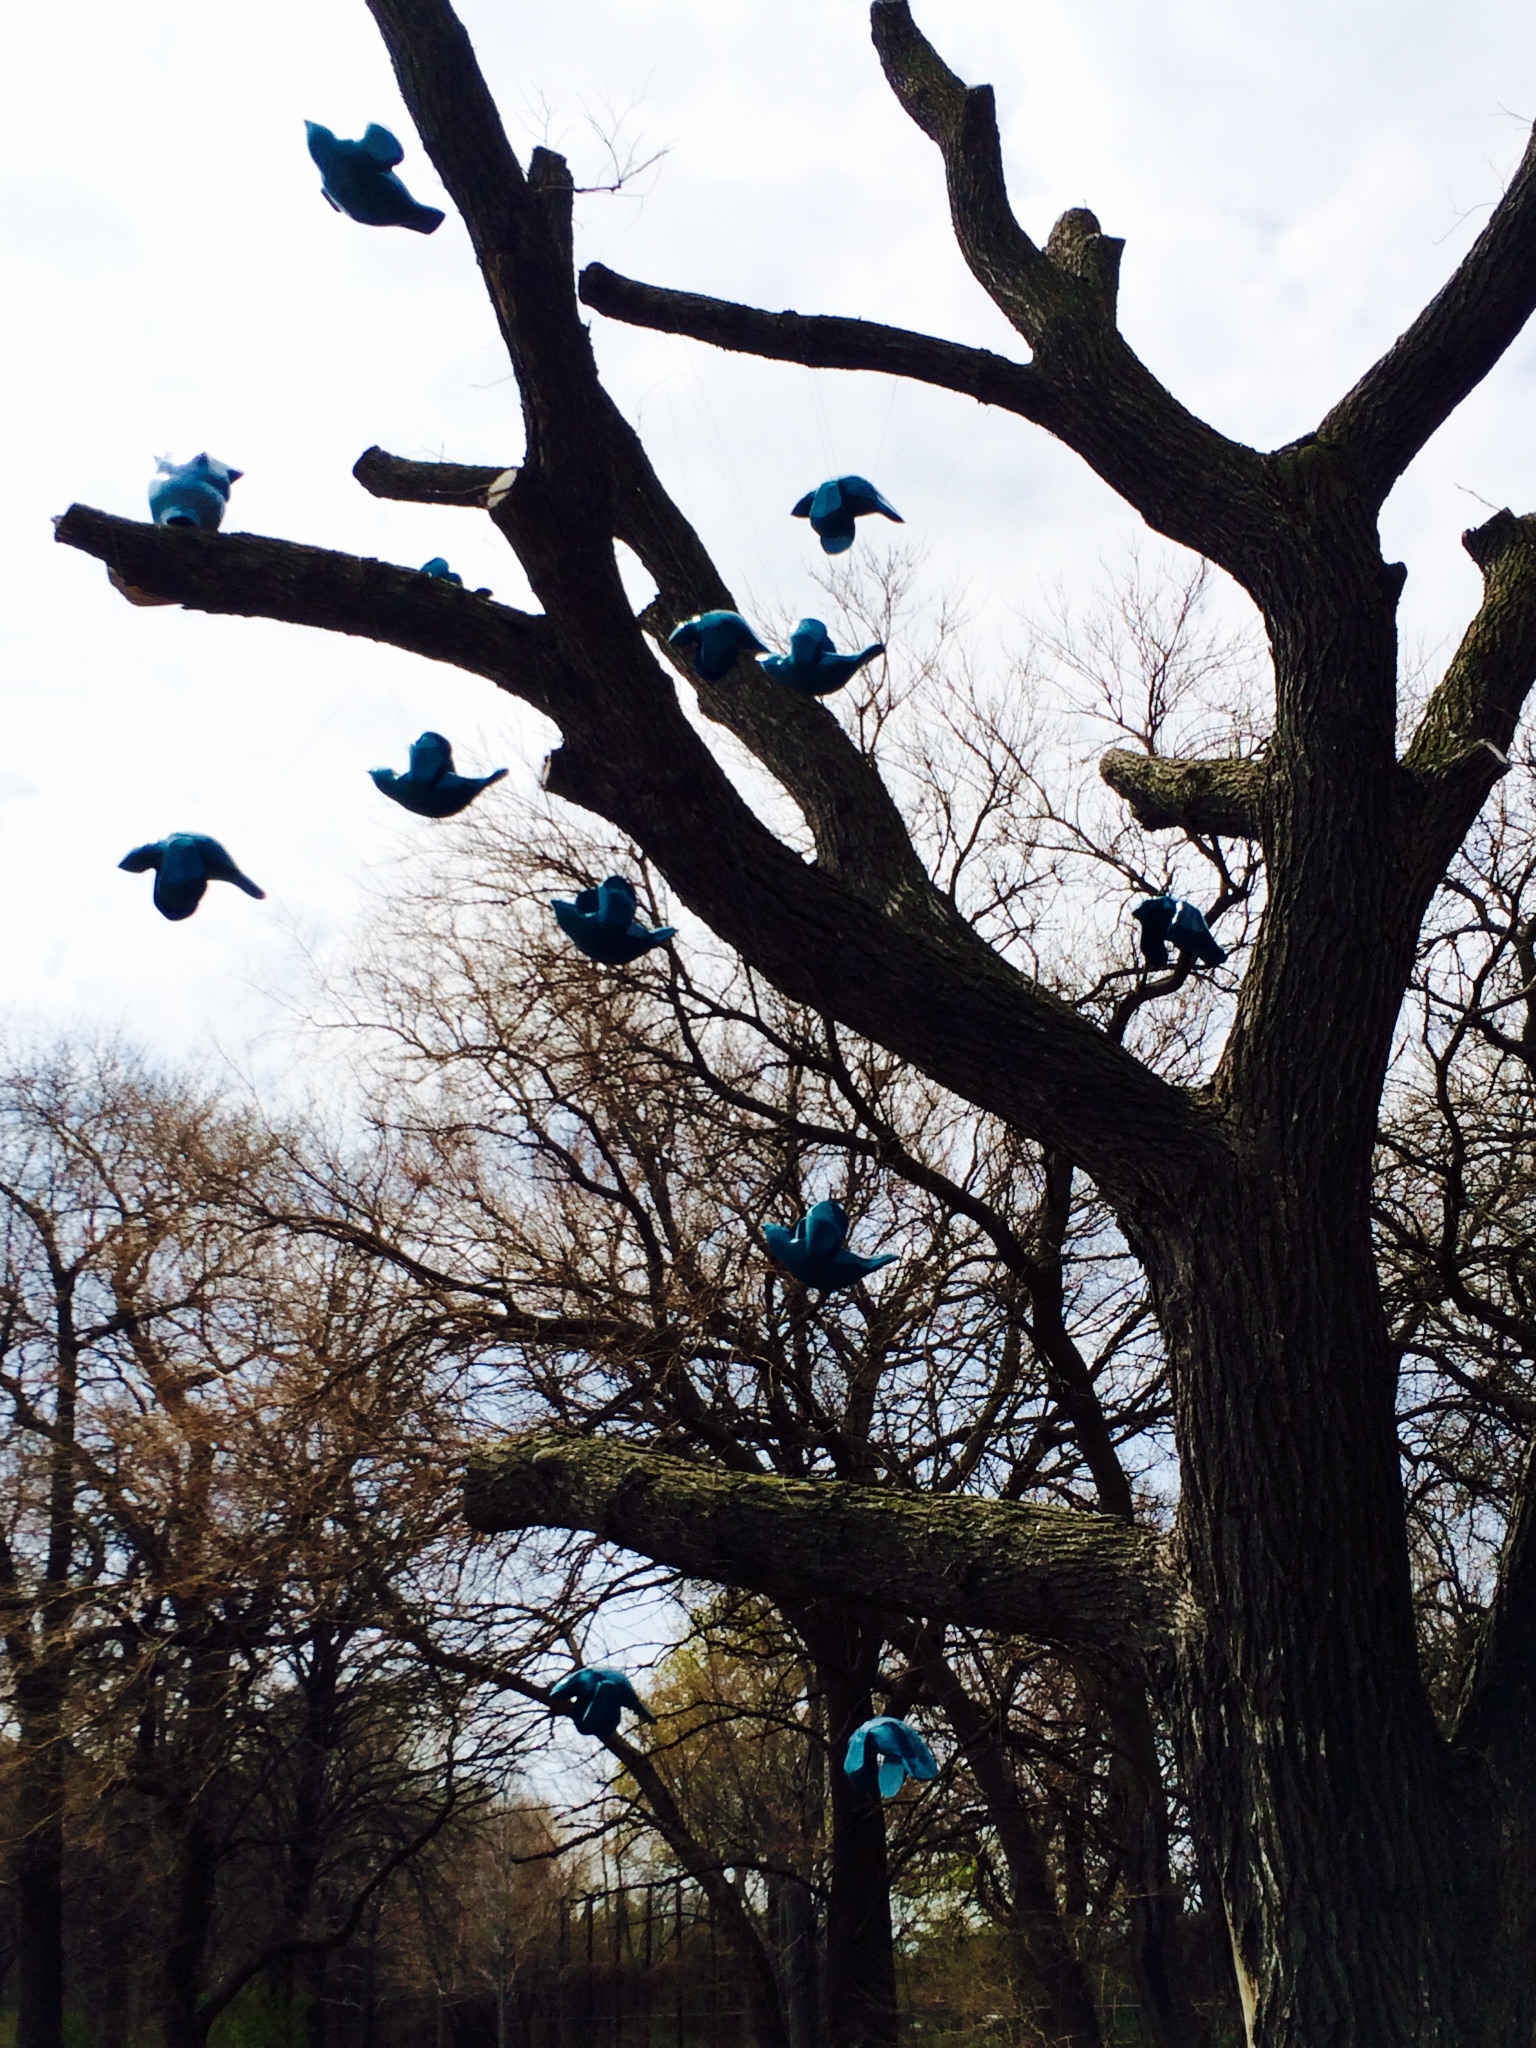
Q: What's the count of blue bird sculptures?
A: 13